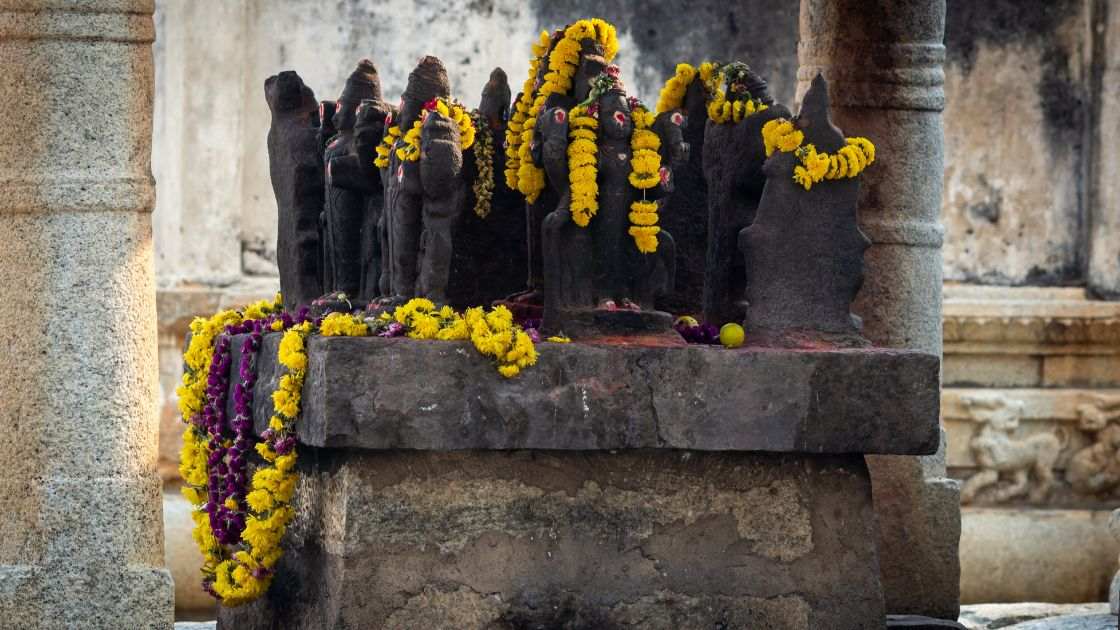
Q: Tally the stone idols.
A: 9